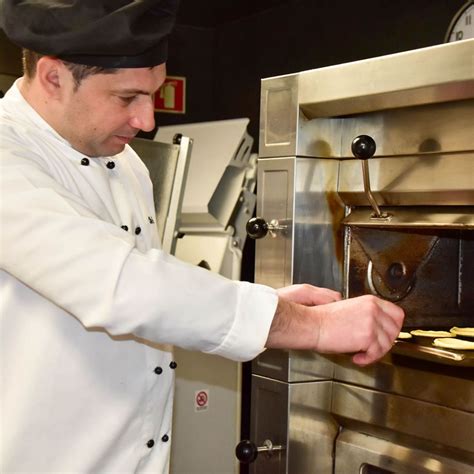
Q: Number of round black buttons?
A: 8